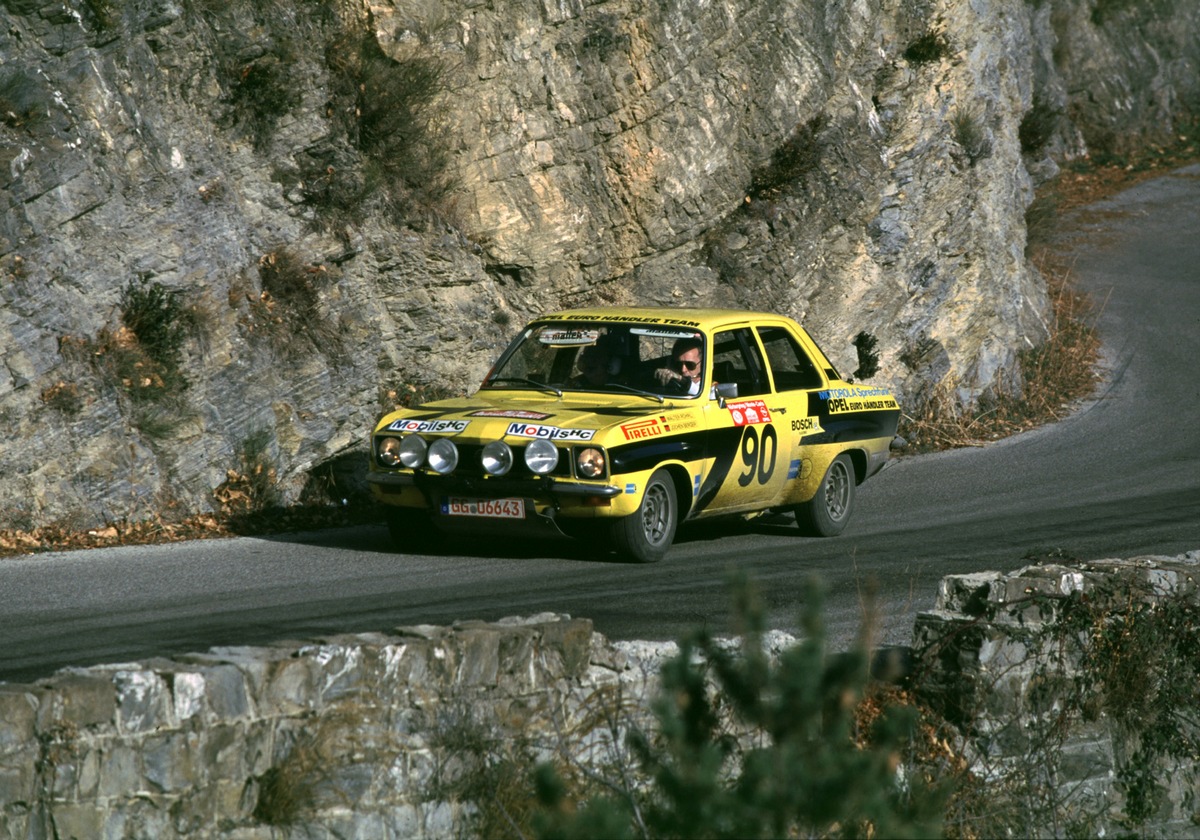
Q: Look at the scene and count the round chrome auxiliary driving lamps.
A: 4